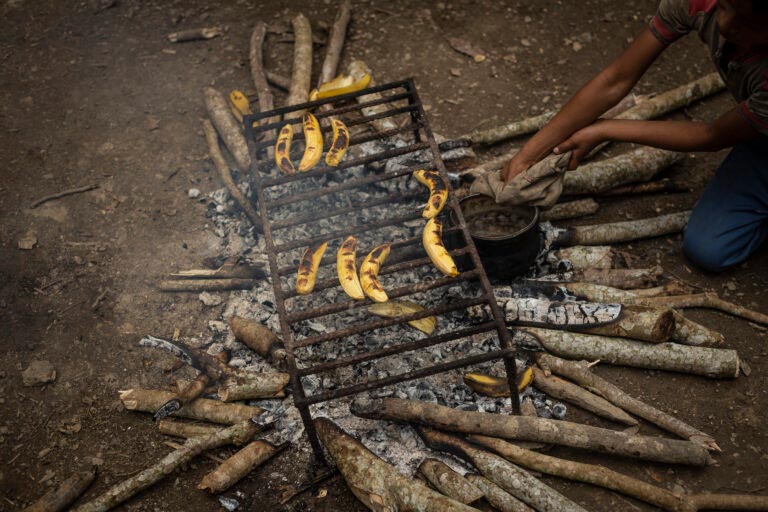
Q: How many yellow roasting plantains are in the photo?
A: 8